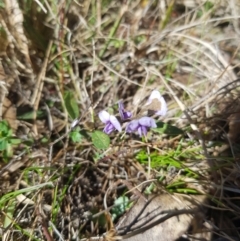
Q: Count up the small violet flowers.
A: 4